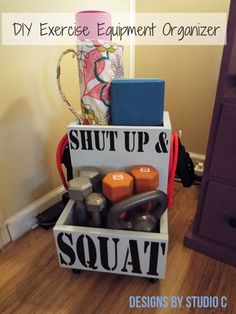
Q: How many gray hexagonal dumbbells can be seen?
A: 3